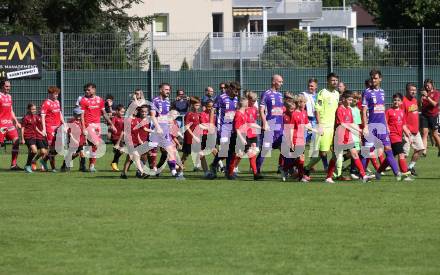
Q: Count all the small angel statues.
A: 0